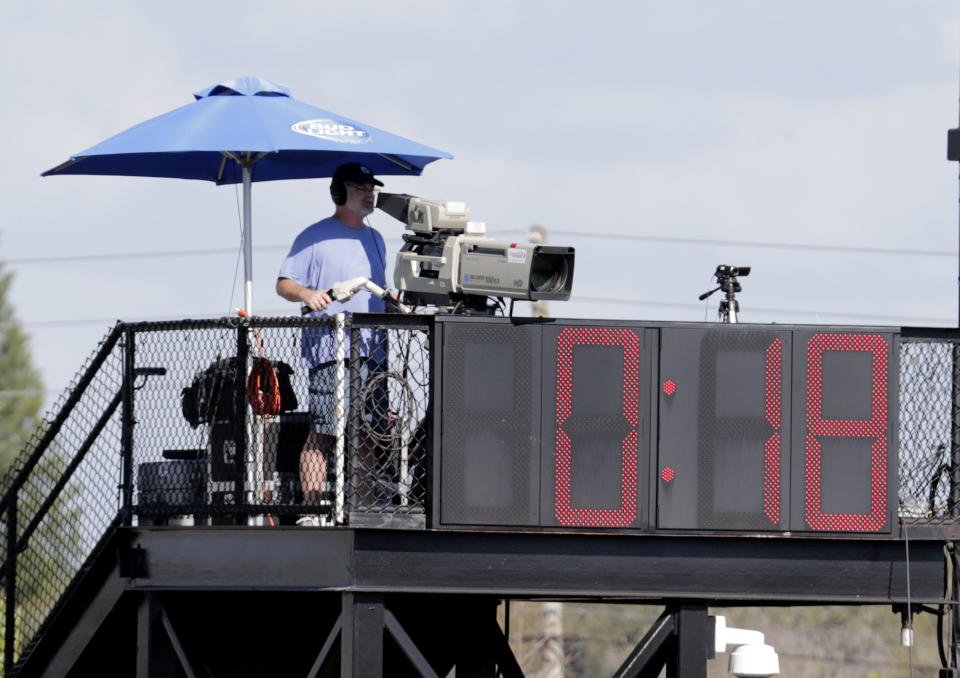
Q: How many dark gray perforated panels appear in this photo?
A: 4